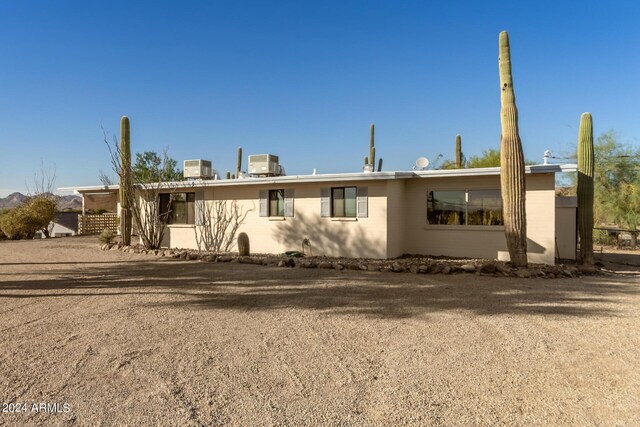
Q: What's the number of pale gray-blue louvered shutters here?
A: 5